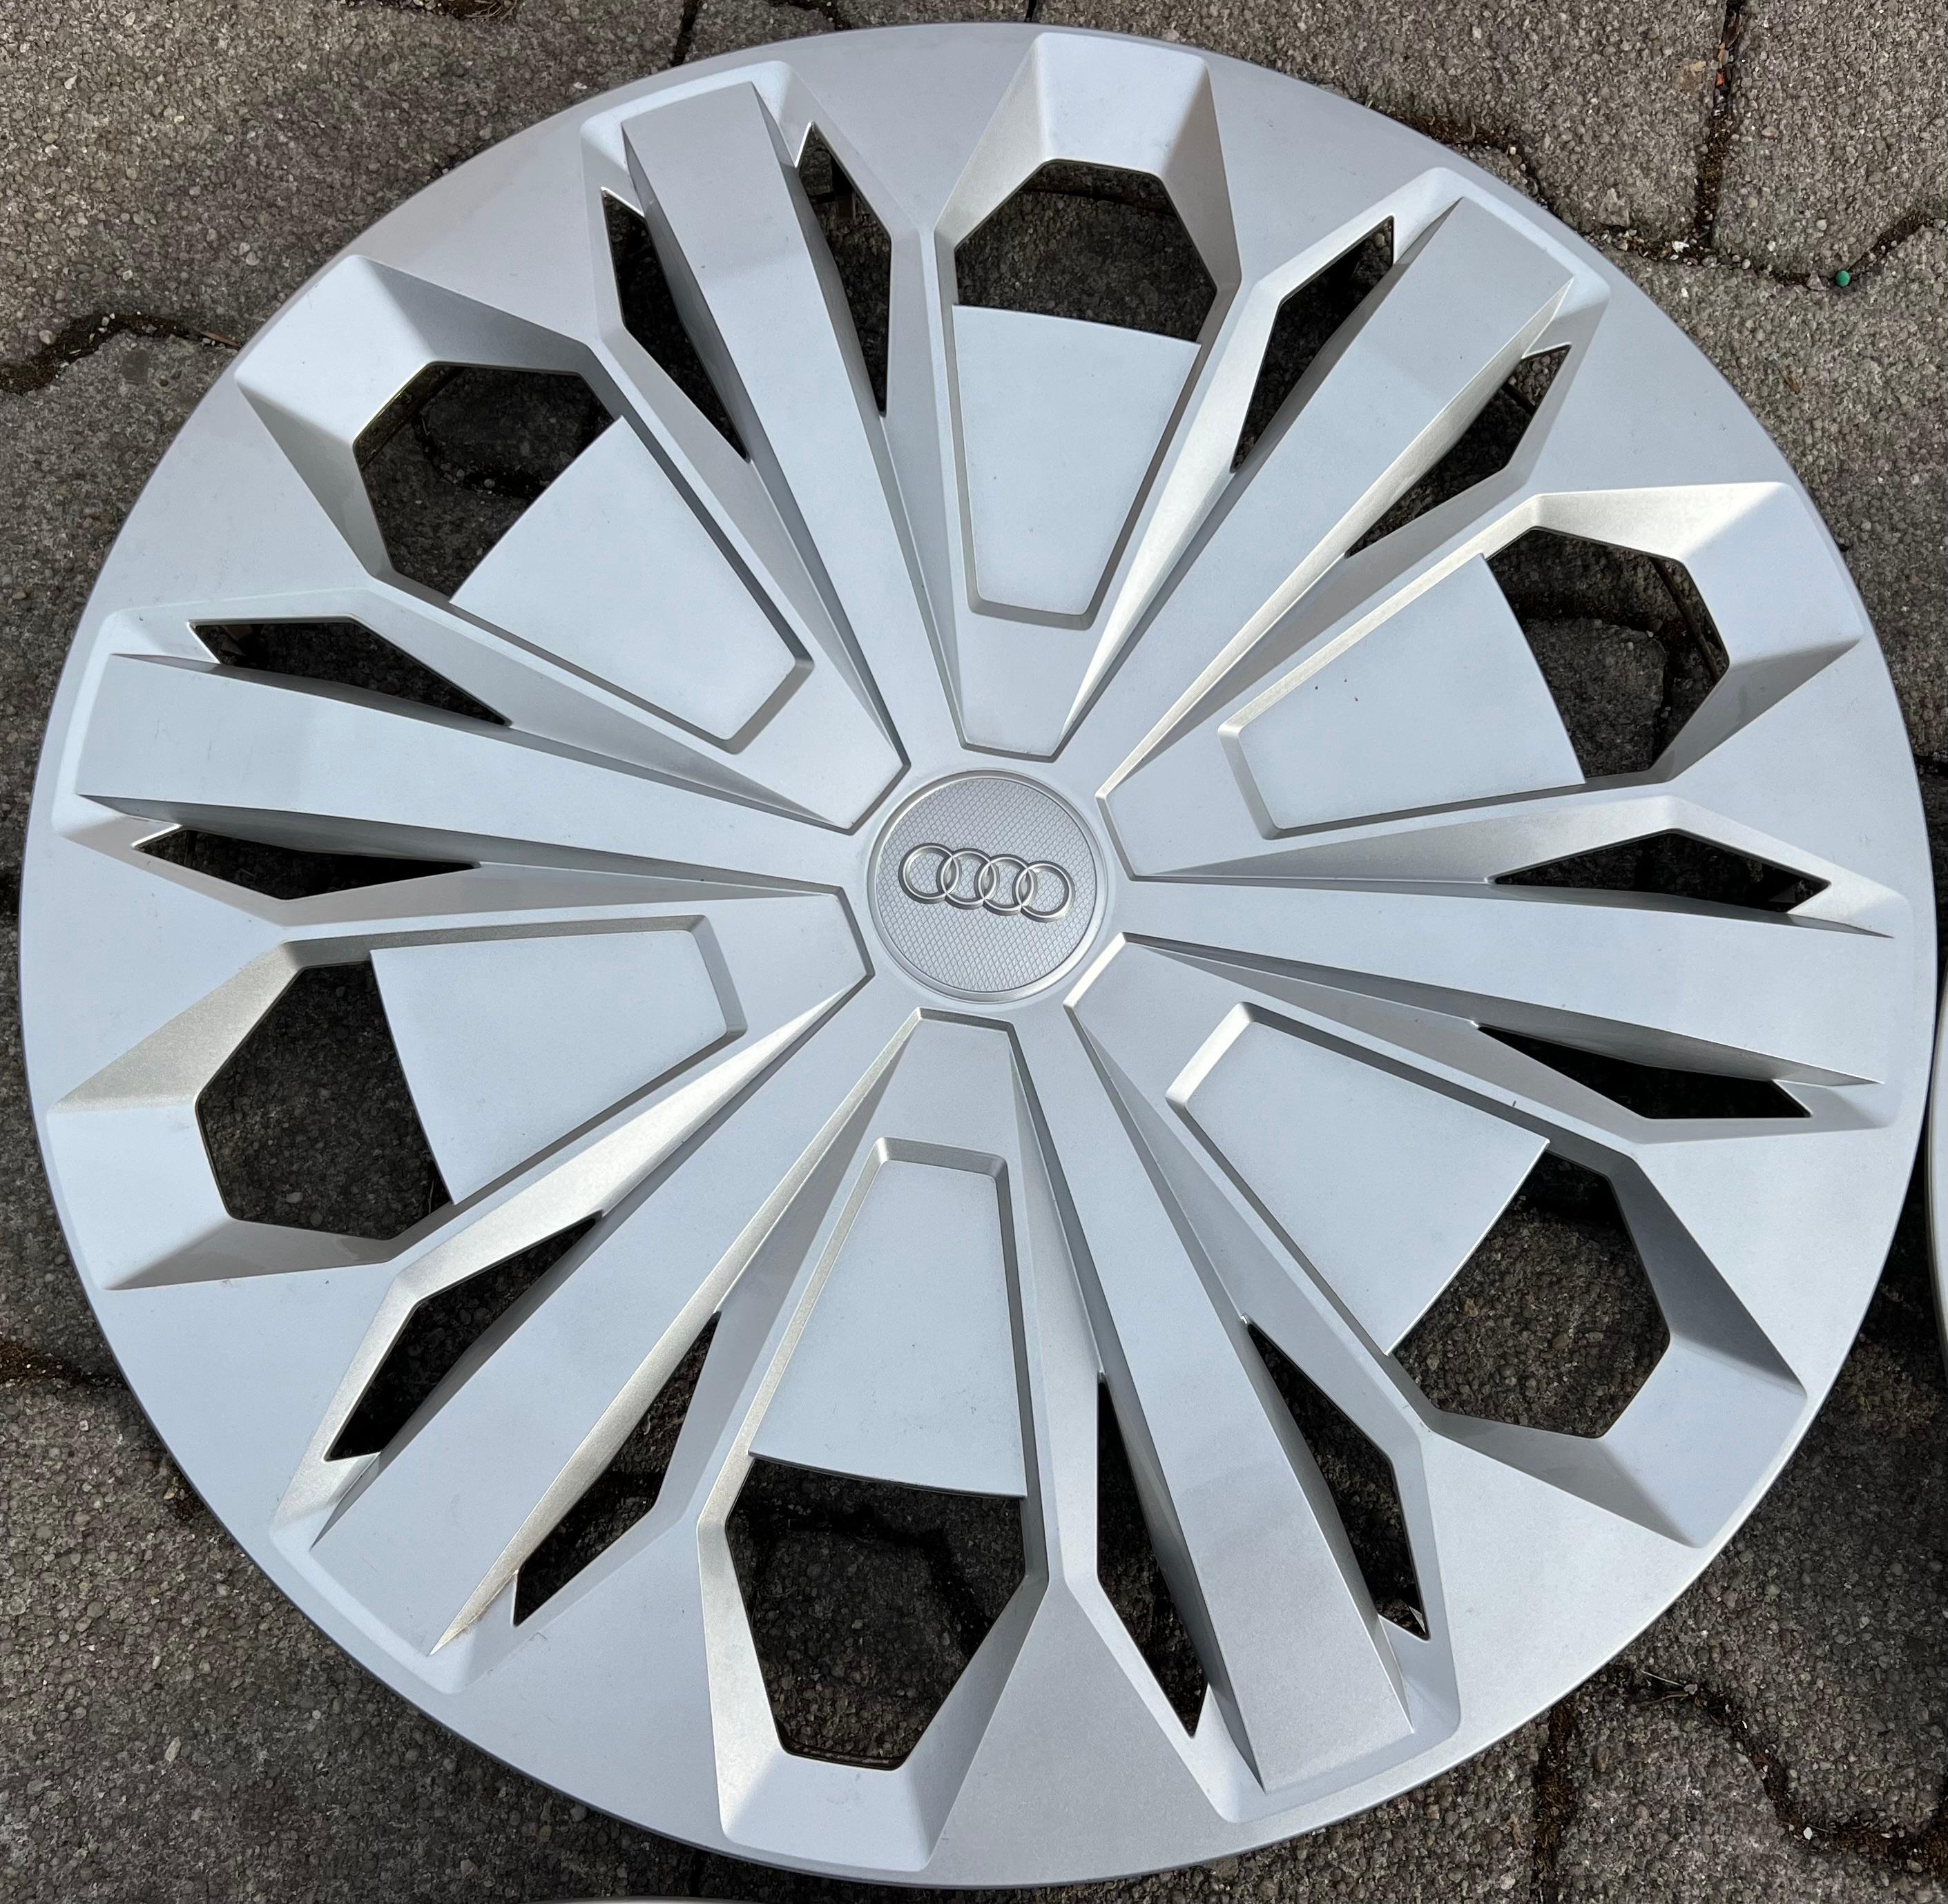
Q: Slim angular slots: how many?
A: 12